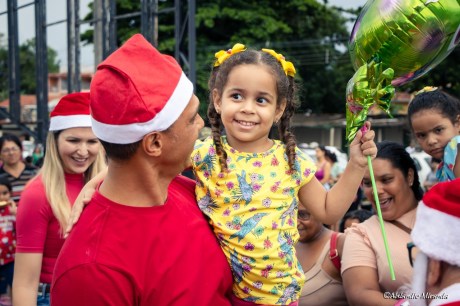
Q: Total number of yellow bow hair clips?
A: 2